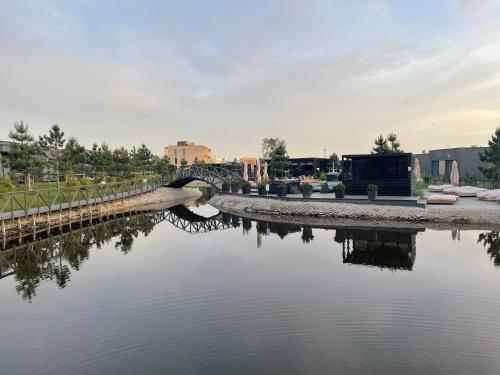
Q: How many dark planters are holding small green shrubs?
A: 8